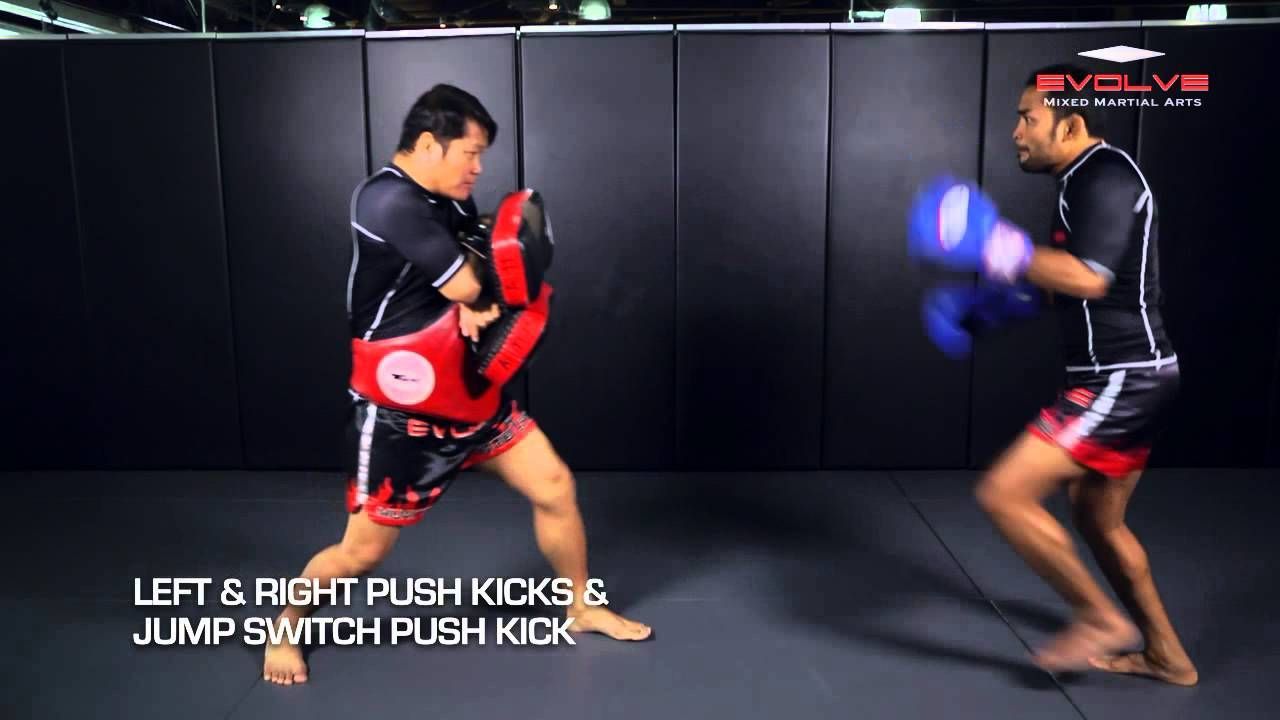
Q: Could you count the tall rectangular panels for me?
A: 9